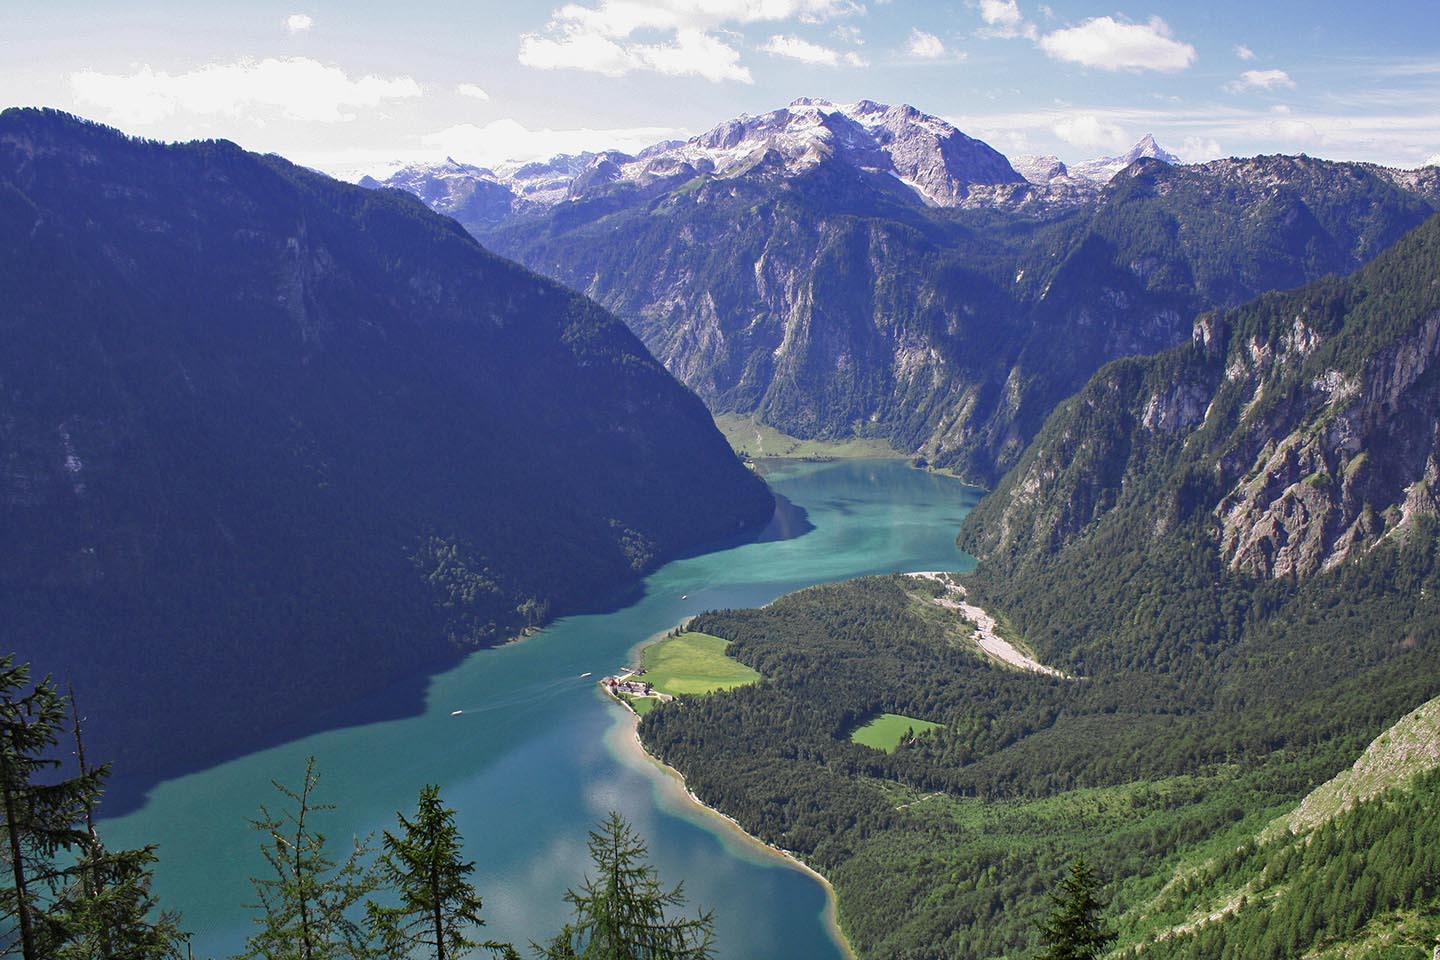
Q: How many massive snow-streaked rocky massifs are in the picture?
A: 1